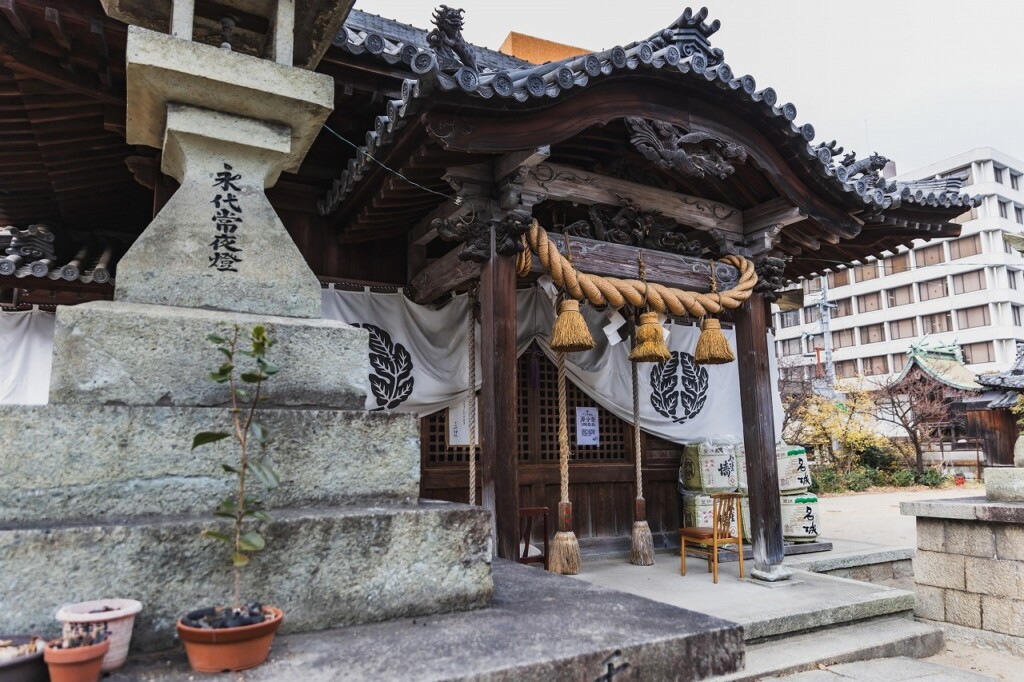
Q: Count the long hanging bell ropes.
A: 3